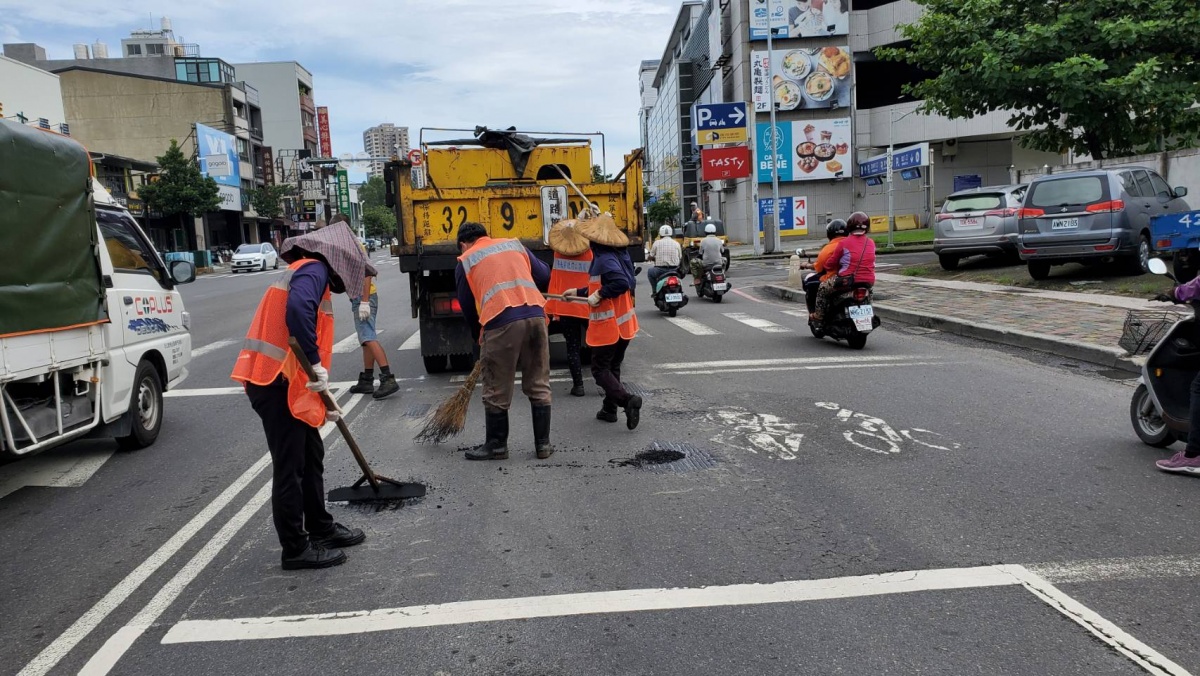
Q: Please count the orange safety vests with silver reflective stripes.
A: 4